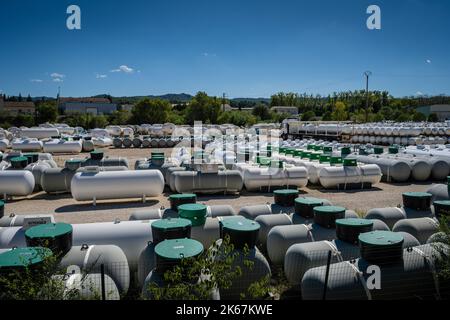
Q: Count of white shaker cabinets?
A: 0